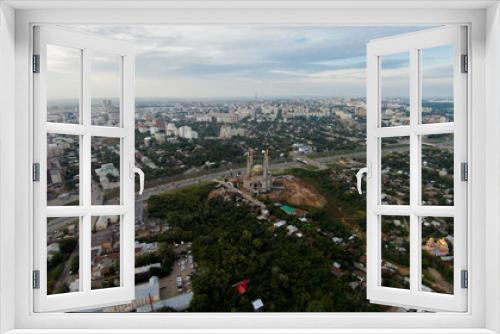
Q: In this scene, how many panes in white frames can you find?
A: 12